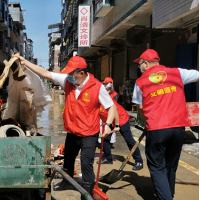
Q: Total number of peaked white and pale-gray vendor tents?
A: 0